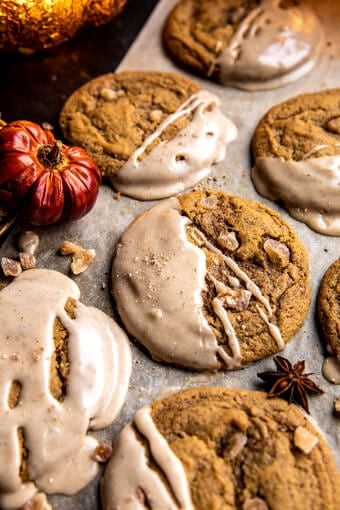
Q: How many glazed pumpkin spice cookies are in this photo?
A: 7